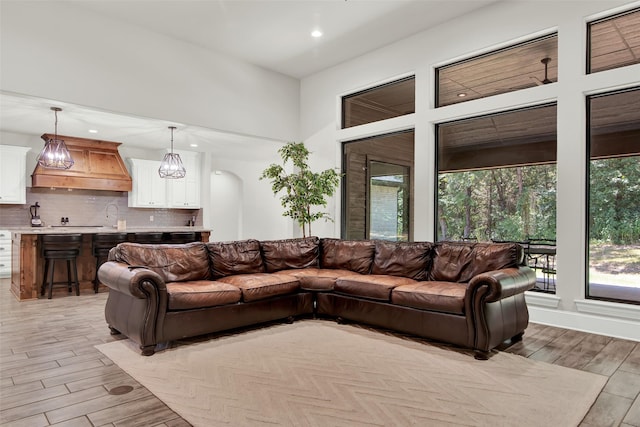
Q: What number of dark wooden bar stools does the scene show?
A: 4